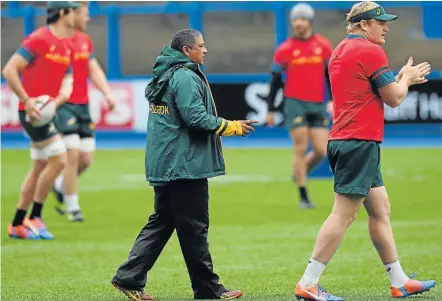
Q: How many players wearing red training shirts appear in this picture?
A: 4